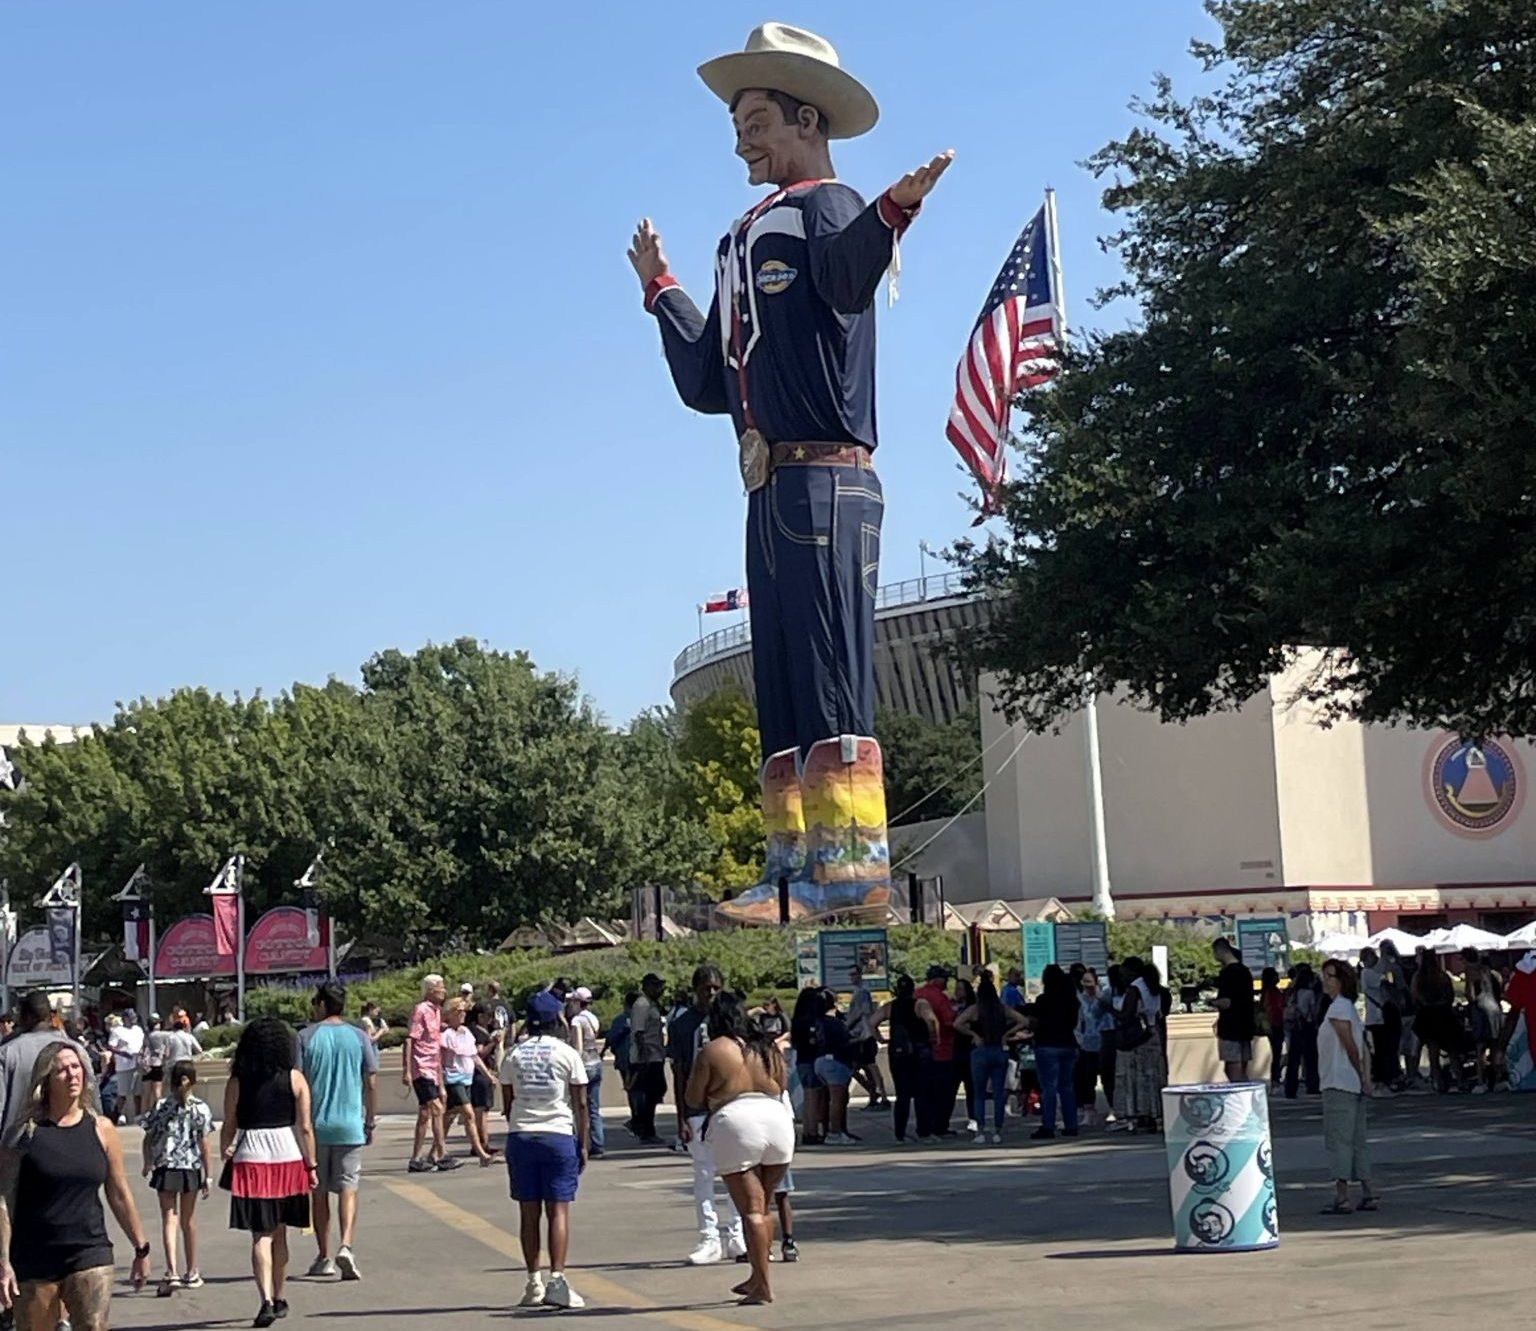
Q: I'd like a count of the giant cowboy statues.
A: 1